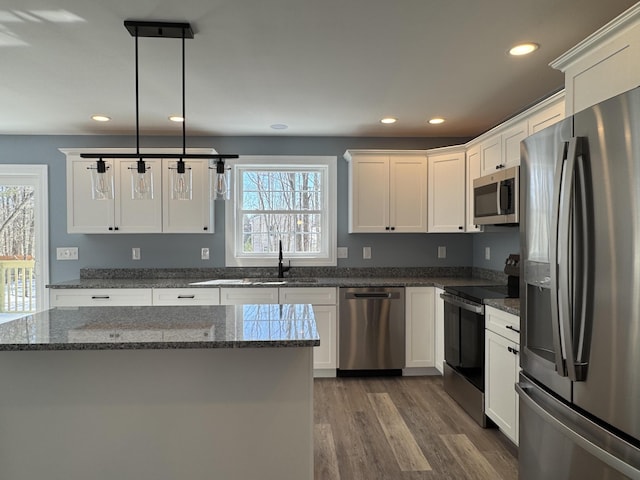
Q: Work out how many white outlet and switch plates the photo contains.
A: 7